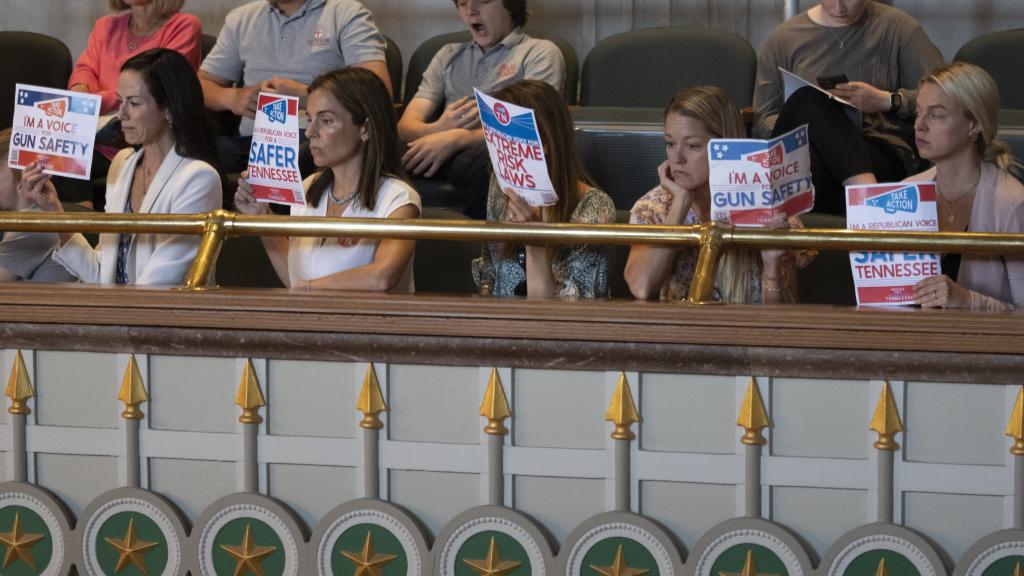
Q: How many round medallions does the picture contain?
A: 9